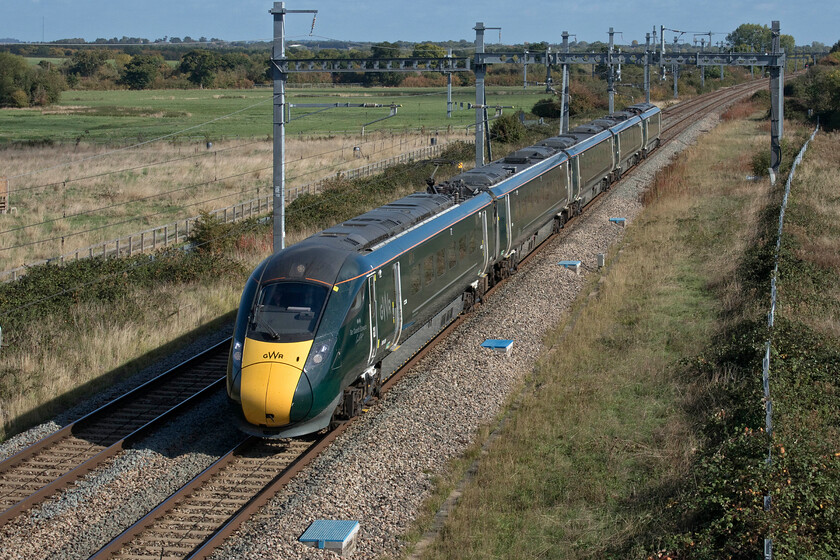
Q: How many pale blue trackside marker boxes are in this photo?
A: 4